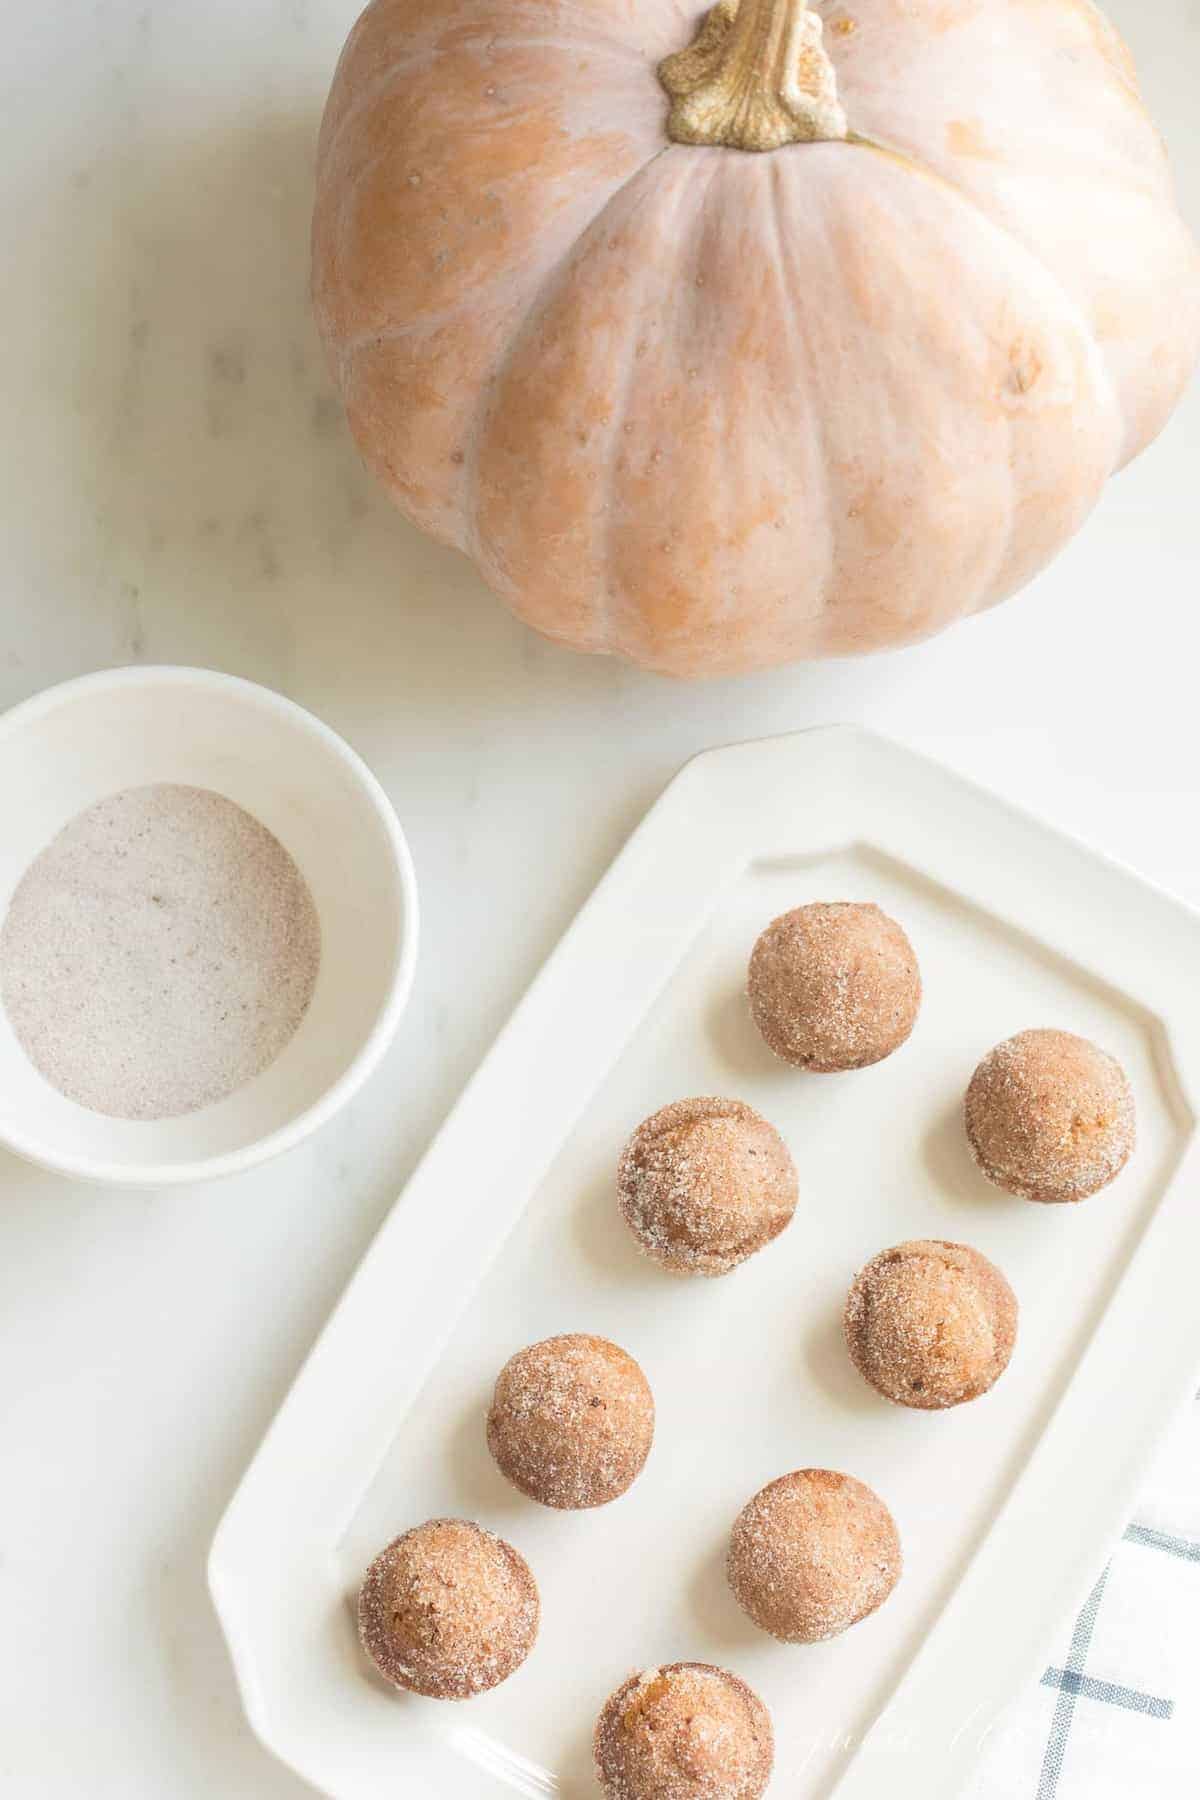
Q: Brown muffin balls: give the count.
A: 8